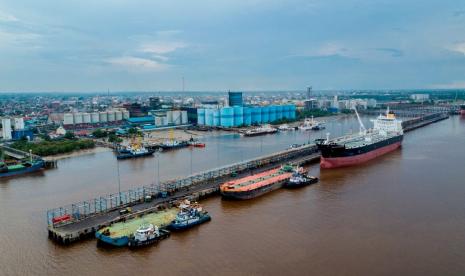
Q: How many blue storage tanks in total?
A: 12